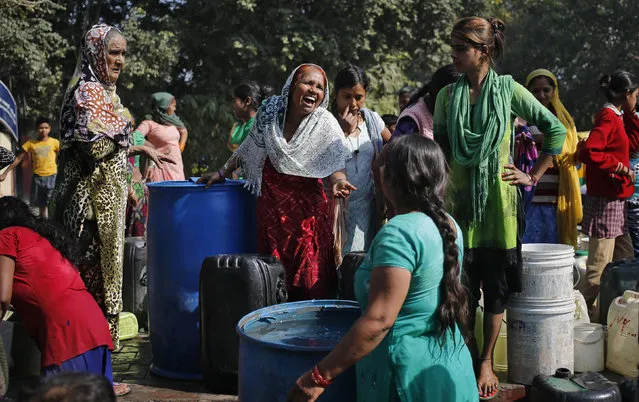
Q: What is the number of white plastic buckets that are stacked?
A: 2